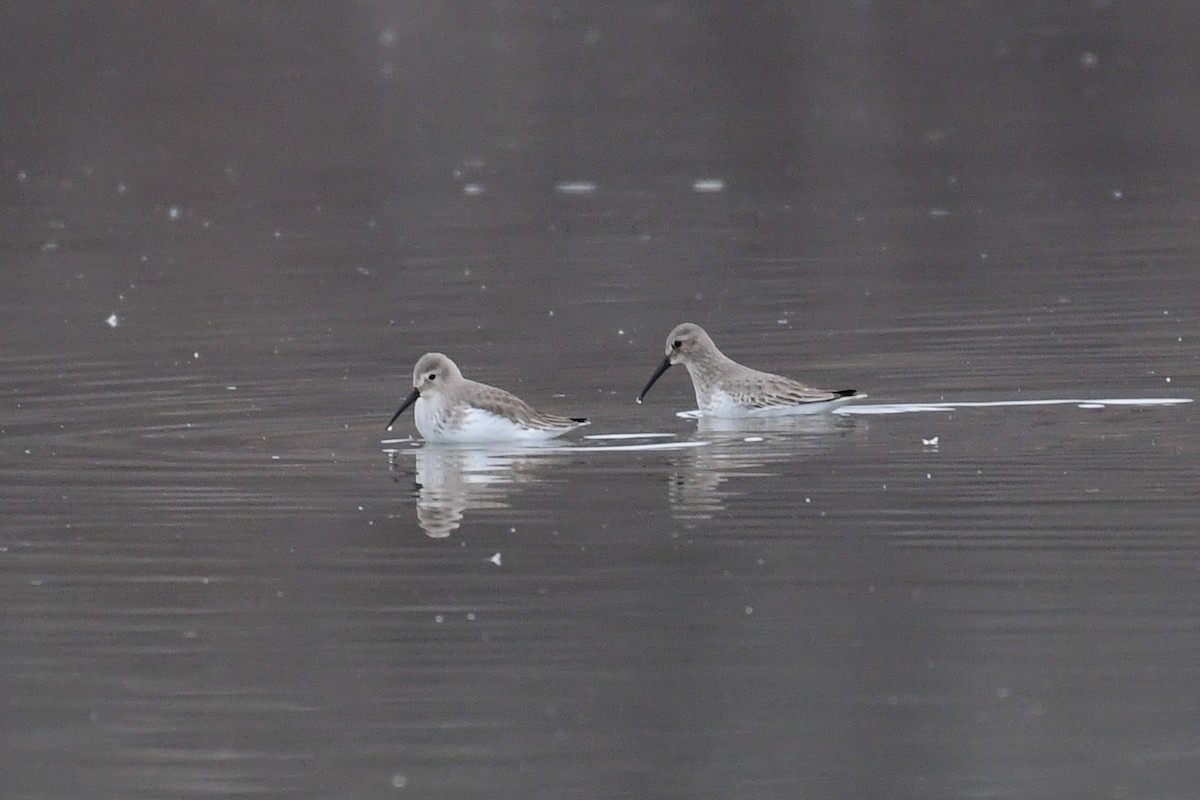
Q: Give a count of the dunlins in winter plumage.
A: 2